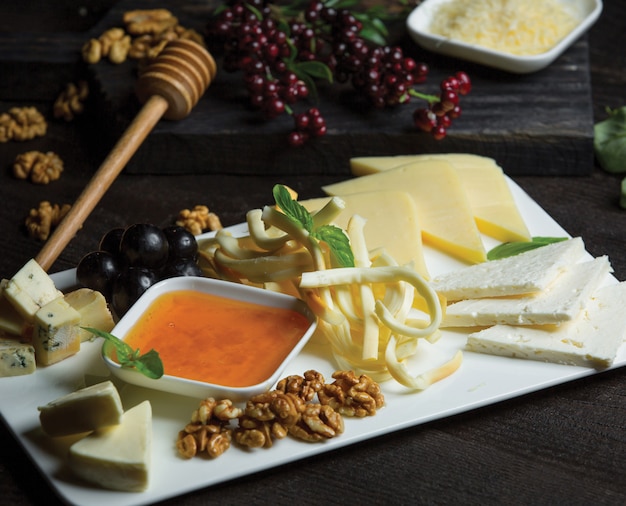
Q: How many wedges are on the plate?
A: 2